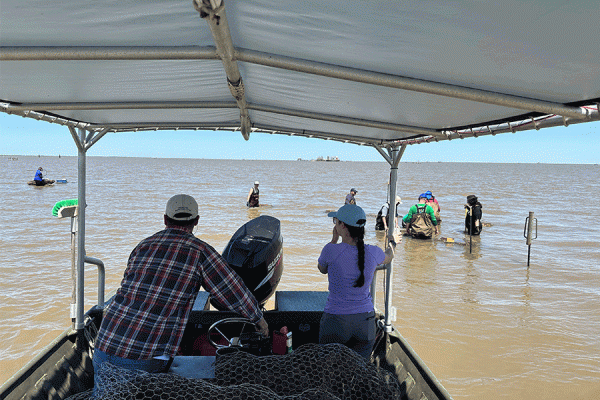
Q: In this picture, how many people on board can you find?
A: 2